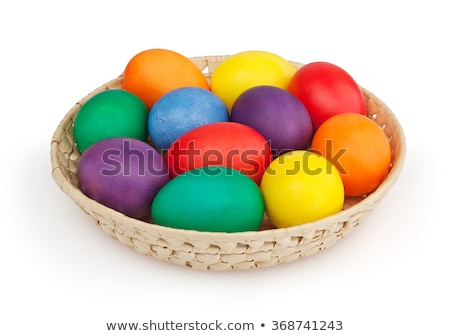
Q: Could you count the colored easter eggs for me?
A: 11